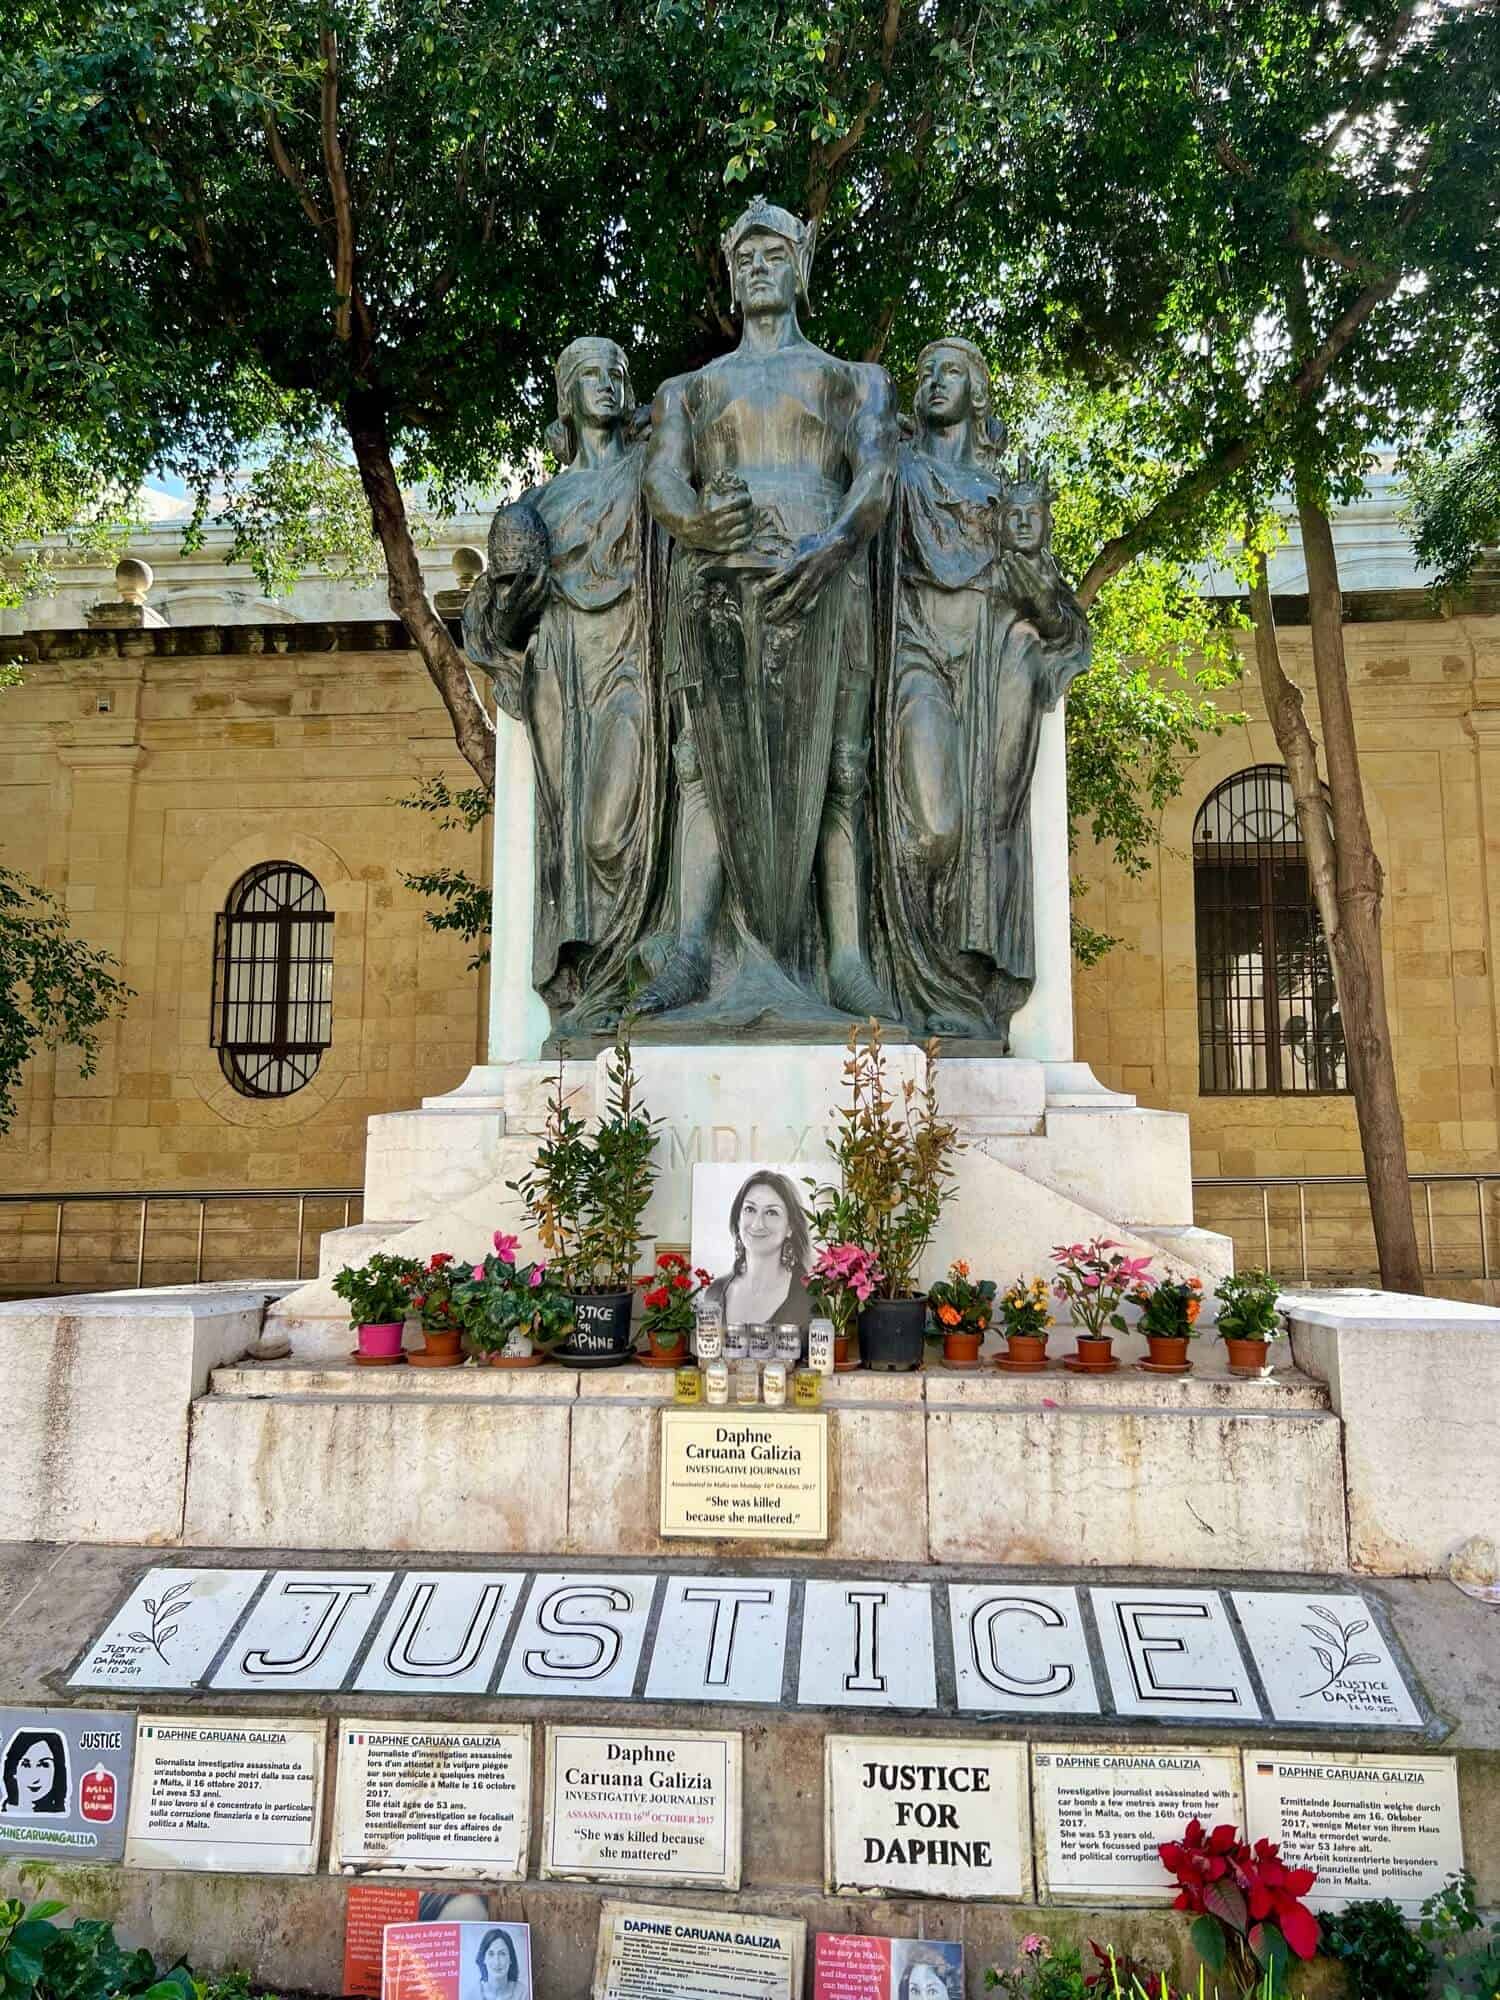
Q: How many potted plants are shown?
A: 12